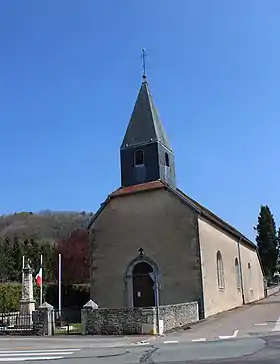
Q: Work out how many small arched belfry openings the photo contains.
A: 2